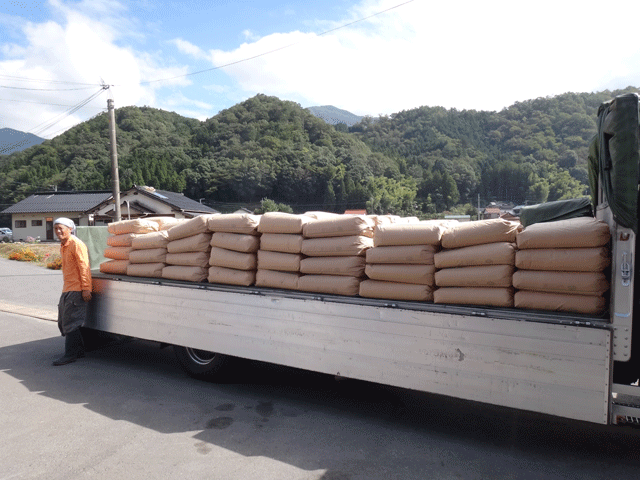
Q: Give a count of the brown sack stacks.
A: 9